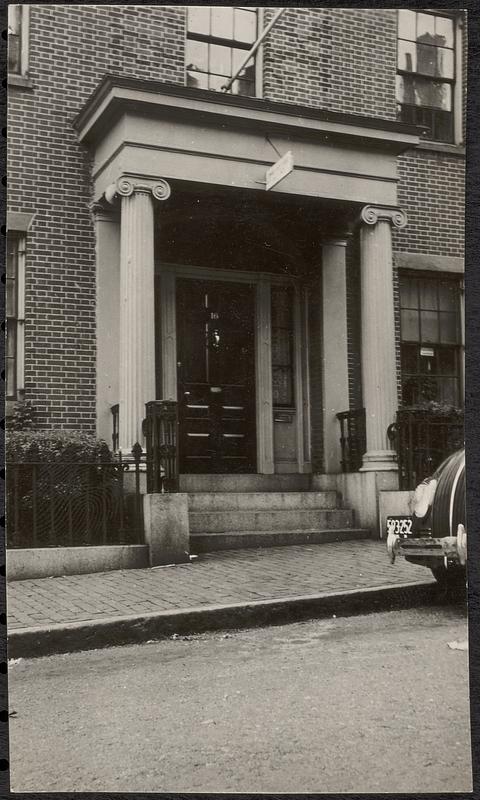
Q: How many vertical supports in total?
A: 4